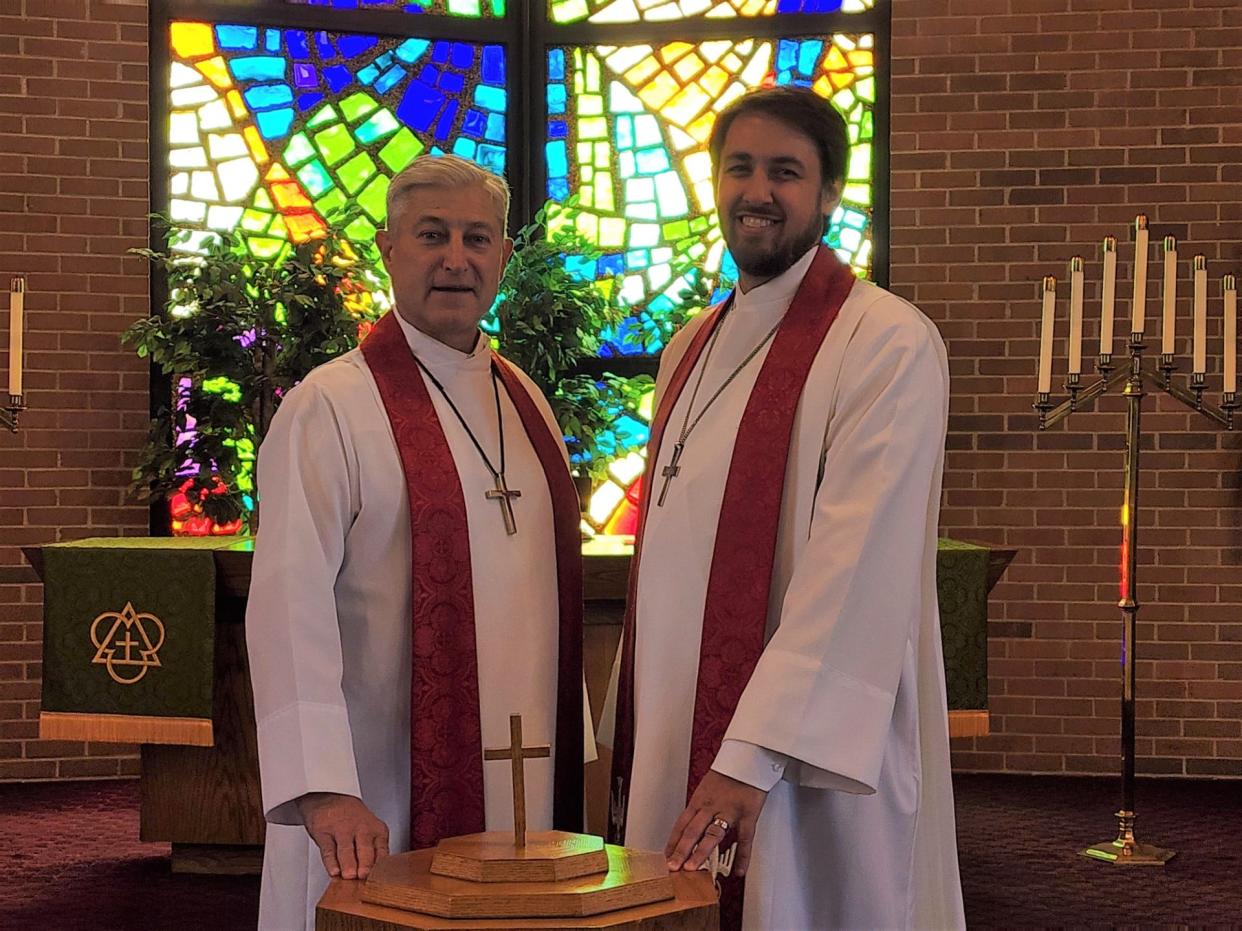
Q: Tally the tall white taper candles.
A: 8